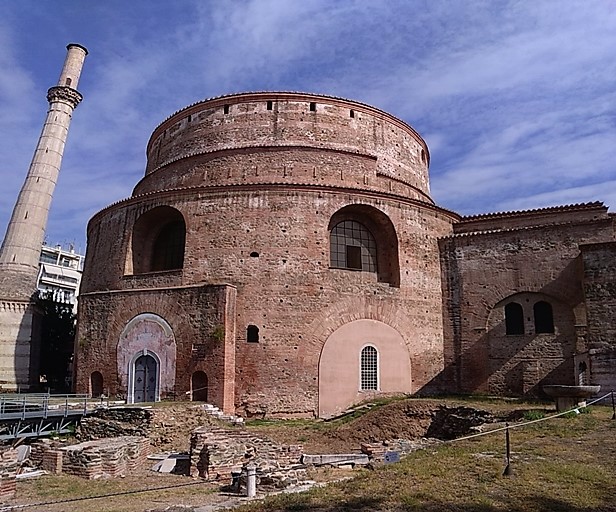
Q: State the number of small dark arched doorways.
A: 2